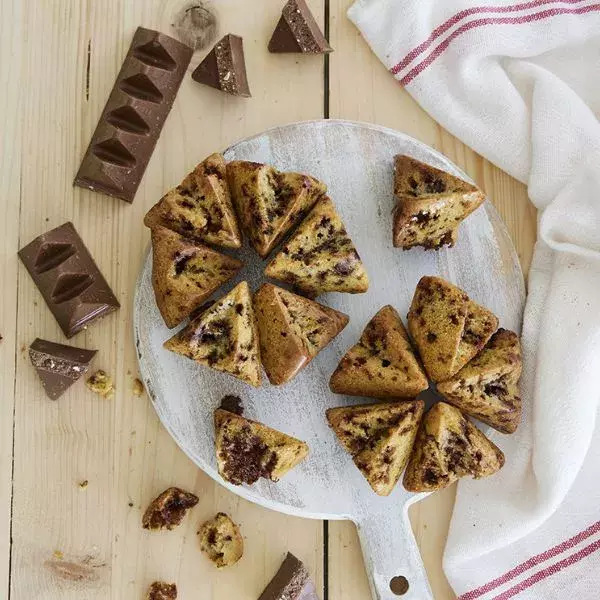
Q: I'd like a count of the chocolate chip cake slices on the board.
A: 13